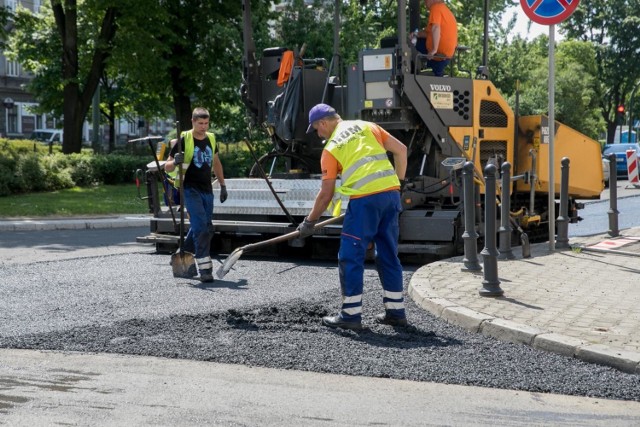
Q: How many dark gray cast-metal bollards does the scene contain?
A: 5